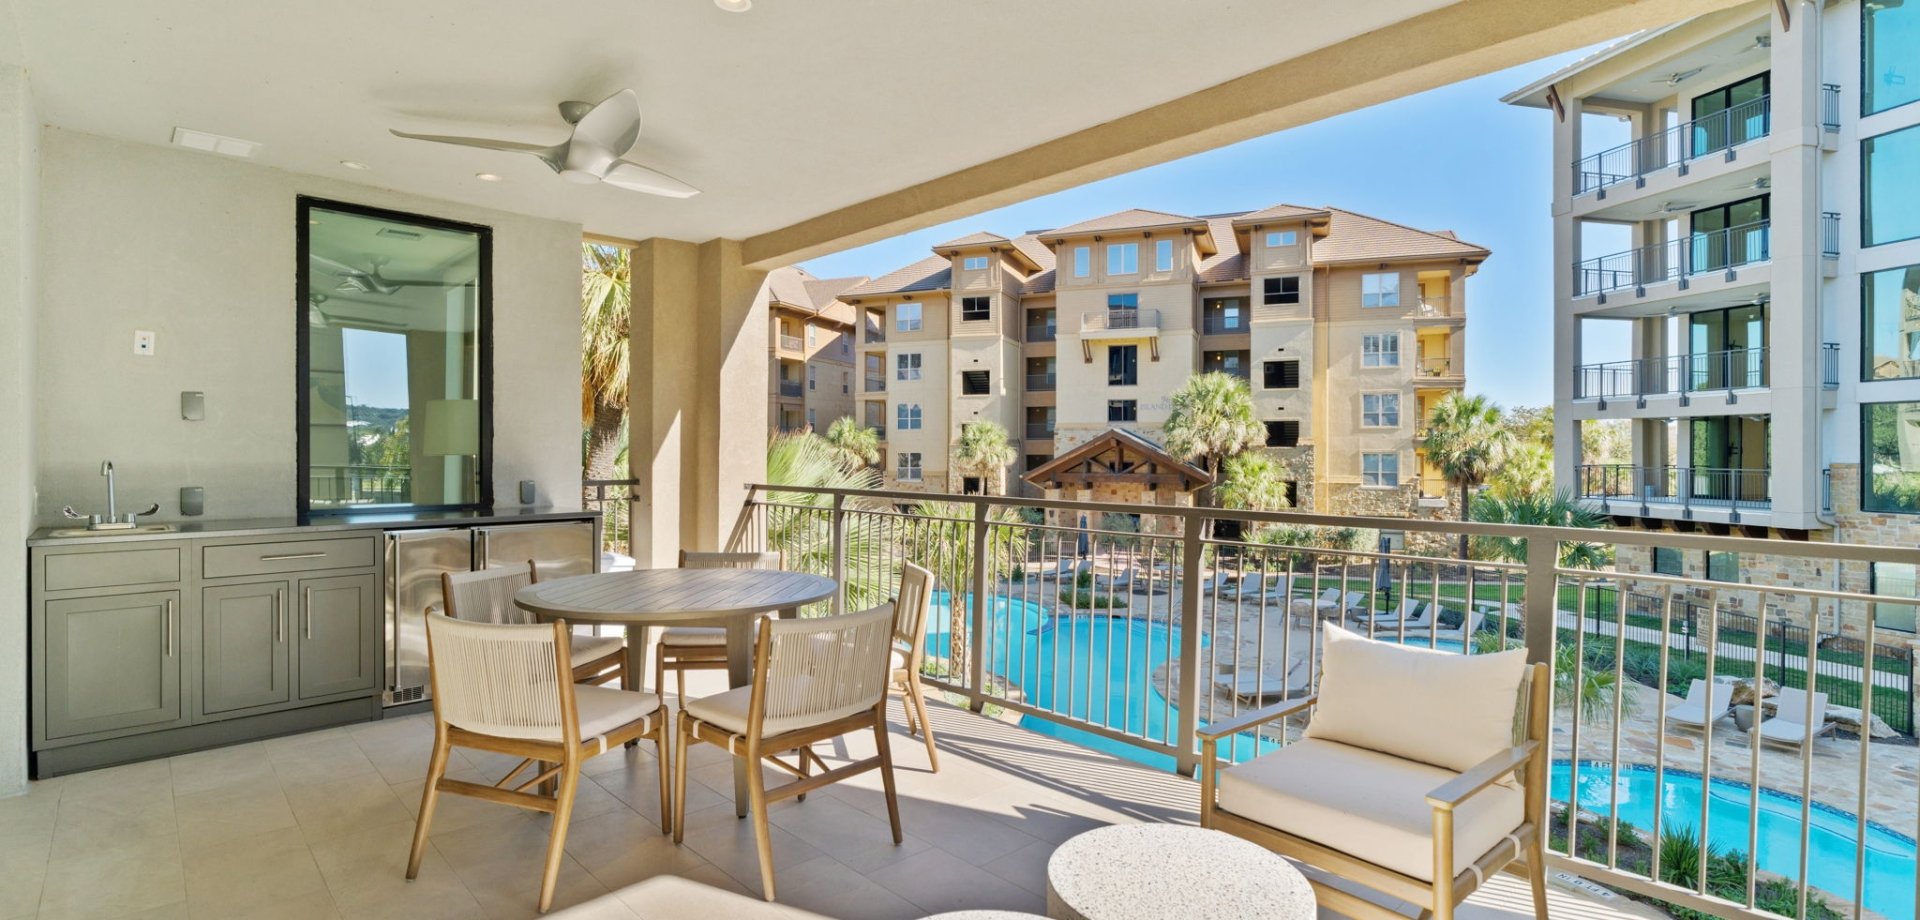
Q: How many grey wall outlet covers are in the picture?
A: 3